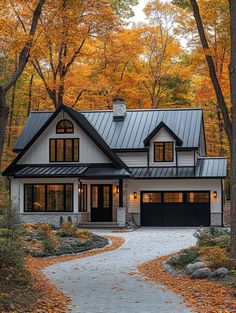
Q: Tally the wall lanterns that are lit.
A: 4